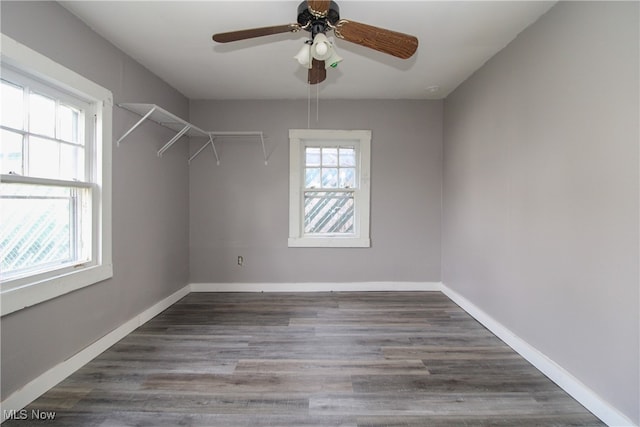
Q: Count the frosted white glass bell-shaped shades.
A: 3